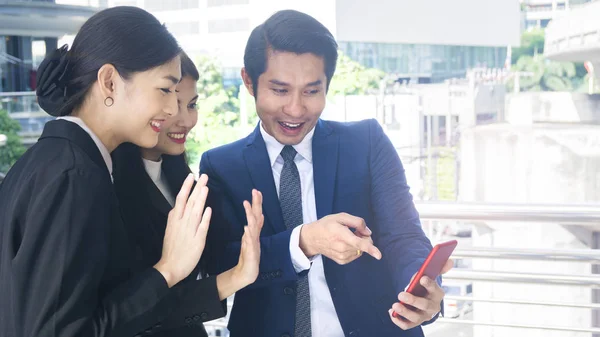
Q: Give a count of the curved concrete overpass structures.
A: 1